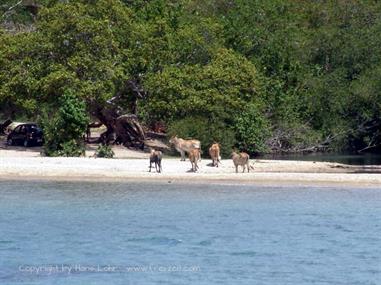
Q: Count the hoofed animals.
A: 5